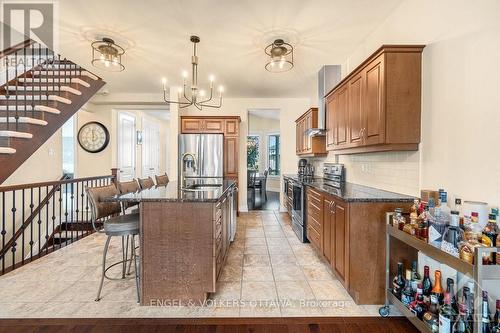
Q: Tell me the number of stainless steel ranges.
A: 1